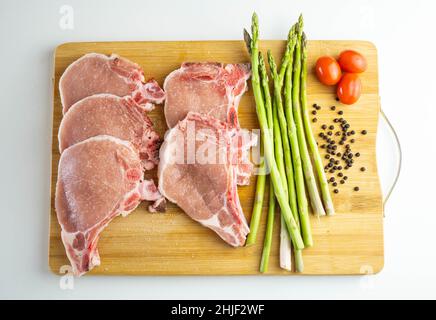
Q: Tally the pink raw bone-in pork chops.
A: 5